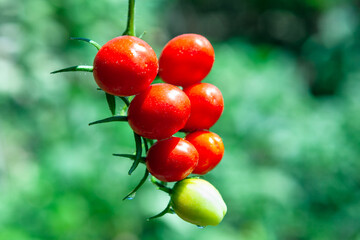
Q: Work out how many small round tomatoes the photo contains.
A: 7